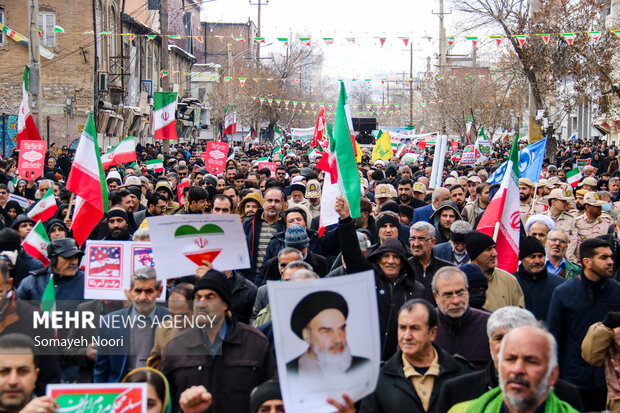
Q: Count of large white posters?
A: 3